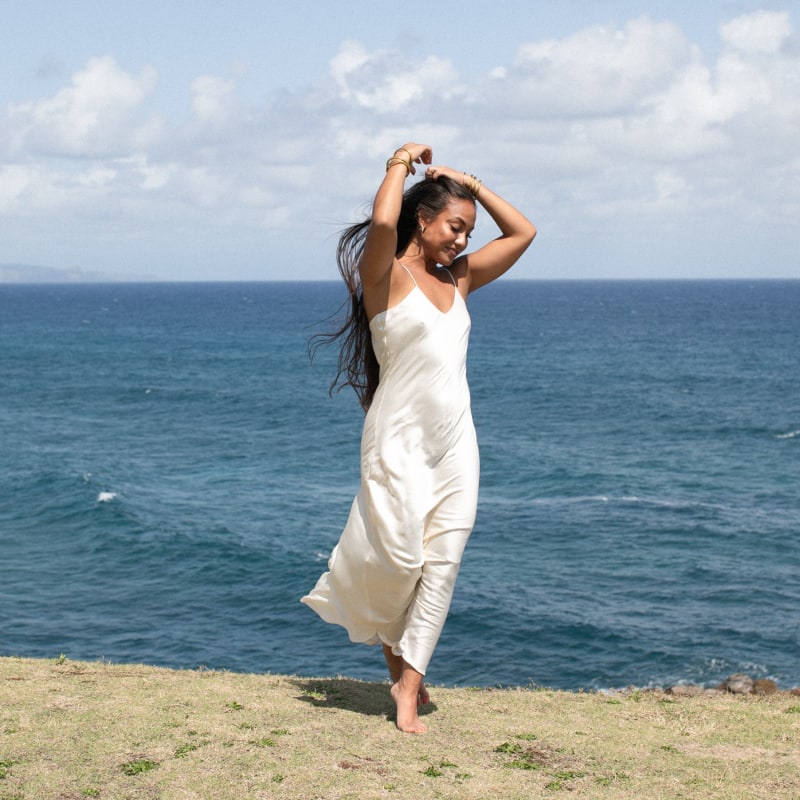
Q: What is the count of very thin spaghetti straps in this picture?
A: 2